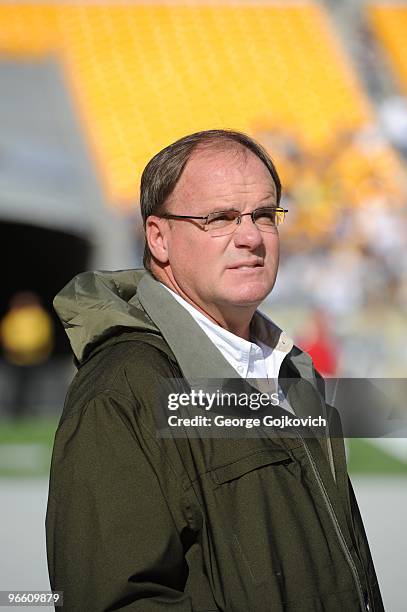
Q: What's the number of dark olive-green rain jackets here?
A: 1